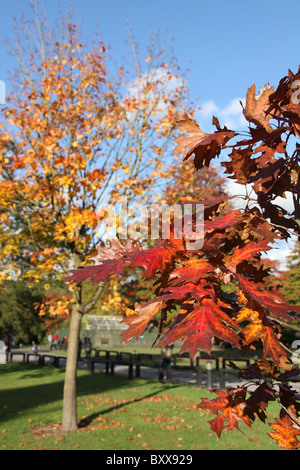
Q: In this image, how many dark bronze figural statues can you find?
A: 0